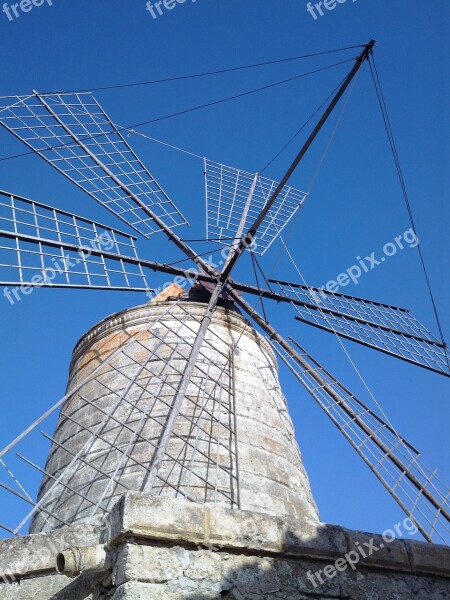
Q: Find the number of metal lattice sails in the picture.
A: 6